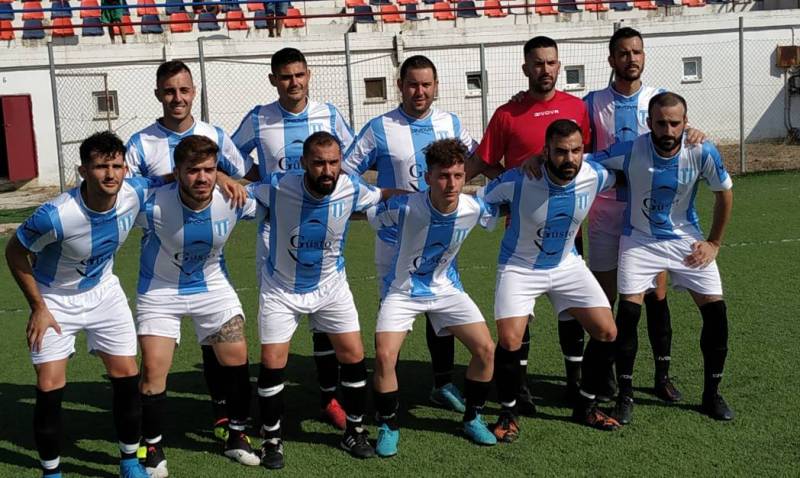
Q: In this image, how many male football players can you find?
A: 11